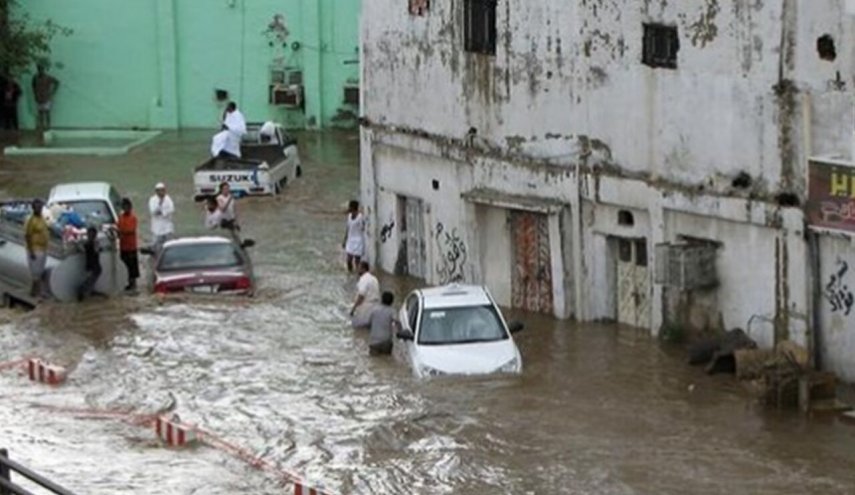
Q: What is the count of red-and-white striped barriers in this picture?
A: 3